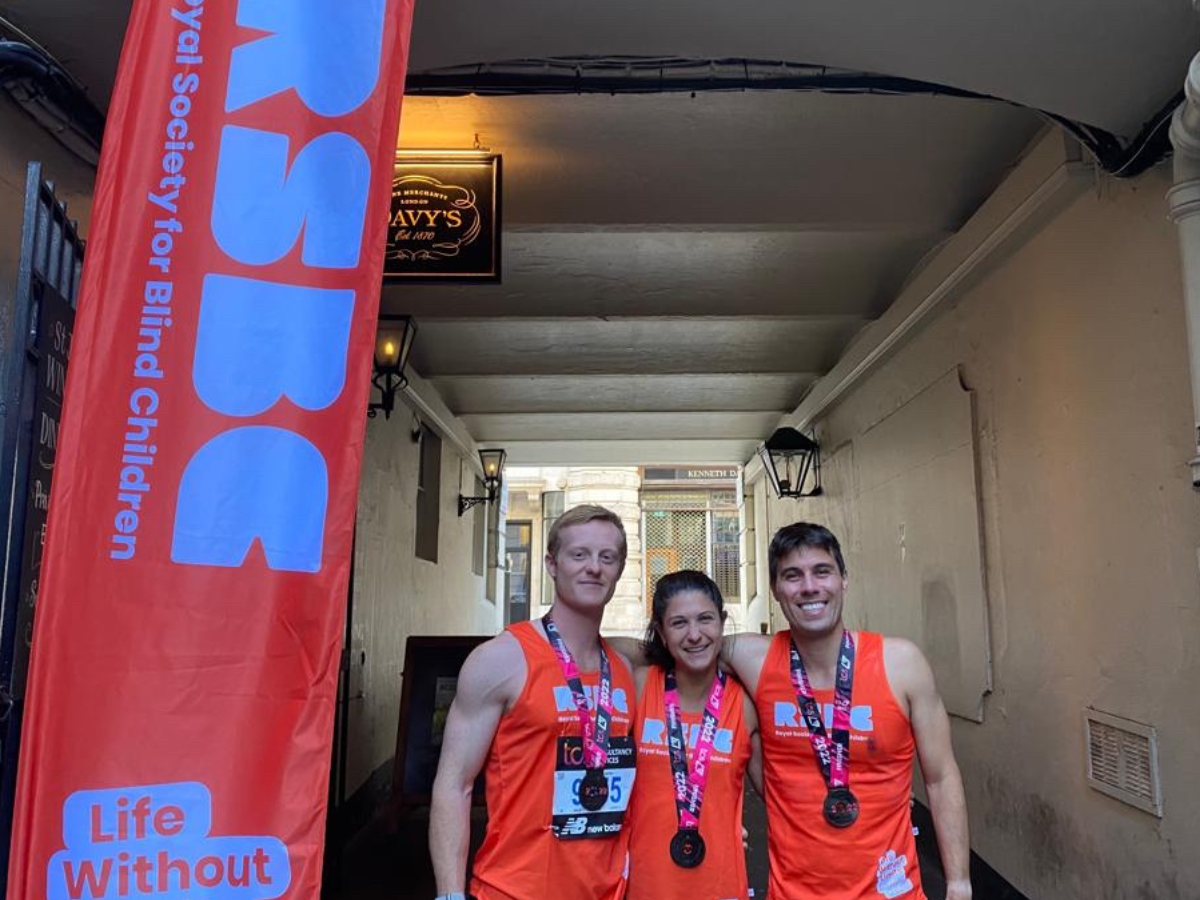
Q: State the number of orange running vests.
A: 3